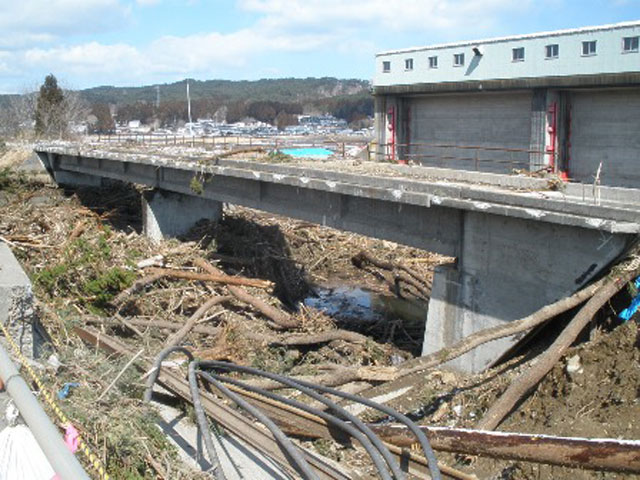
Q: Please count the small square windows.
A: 8